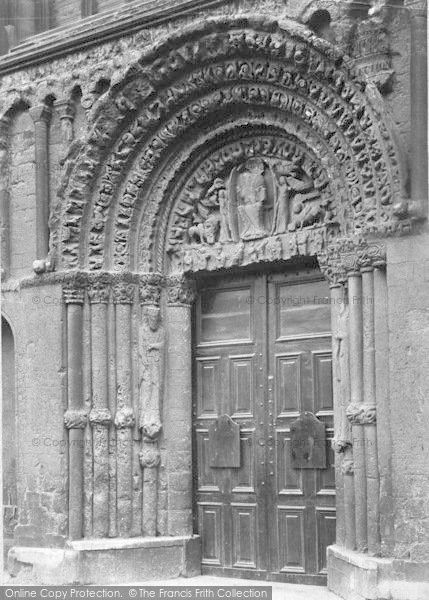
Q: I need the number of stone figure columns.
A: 2